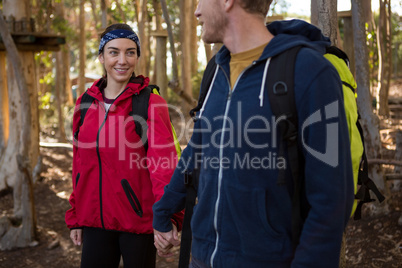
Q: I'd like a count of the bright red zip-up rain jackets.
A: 1